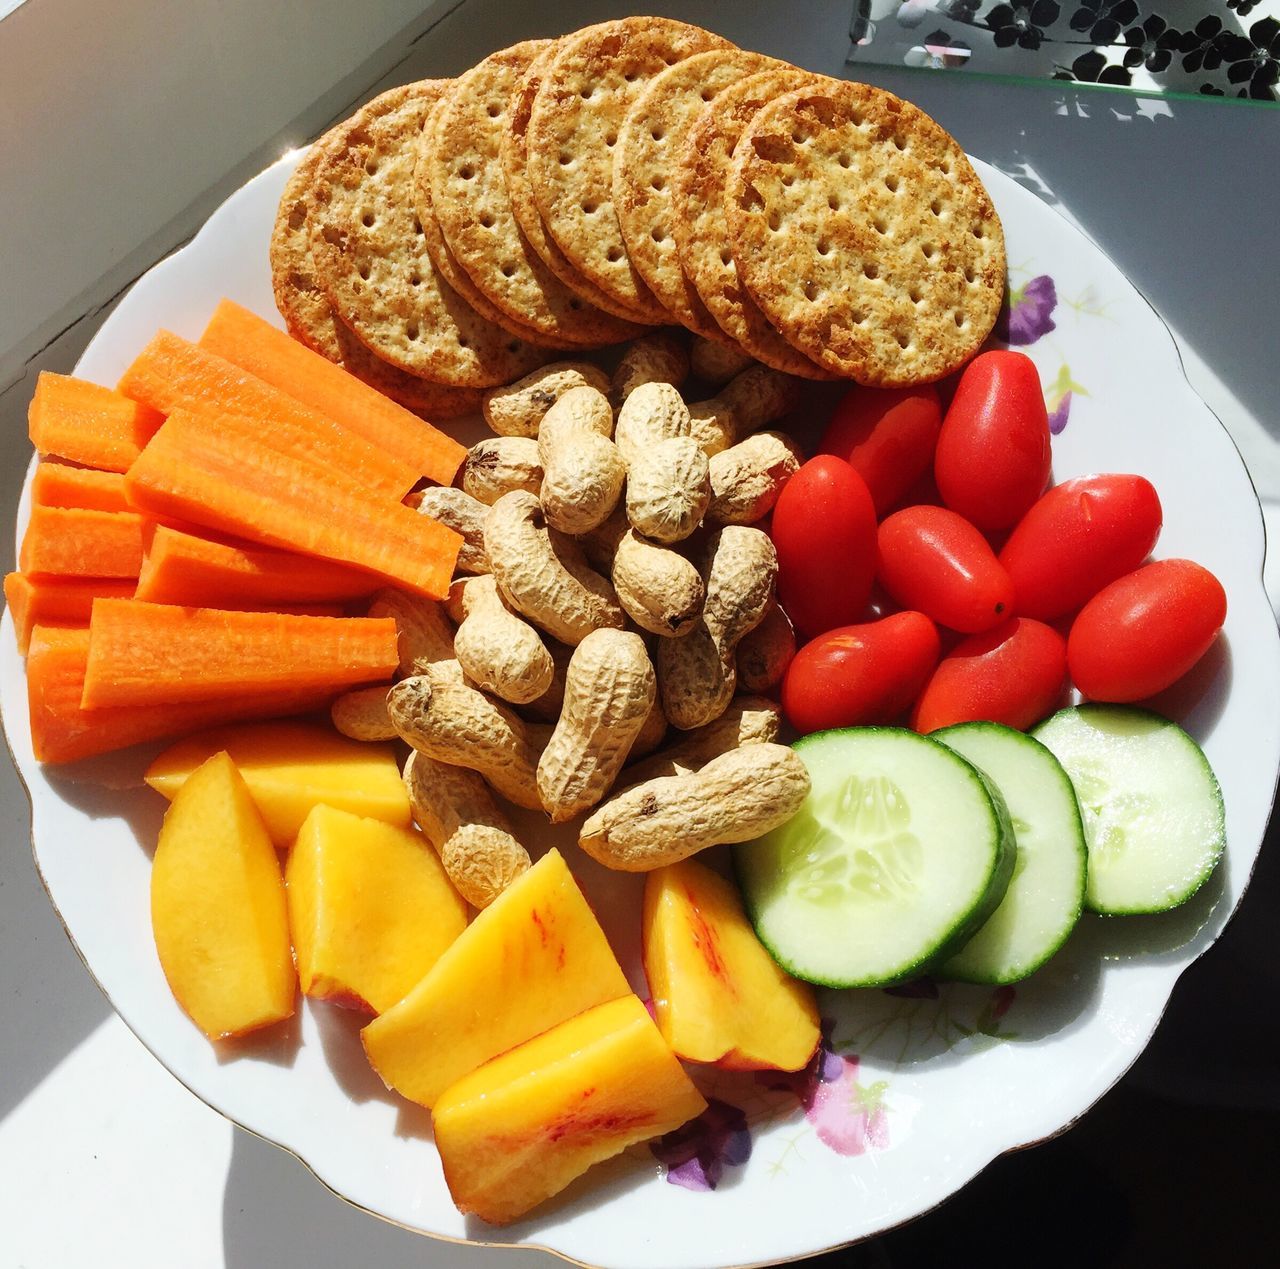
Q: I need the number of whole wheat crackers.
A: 9